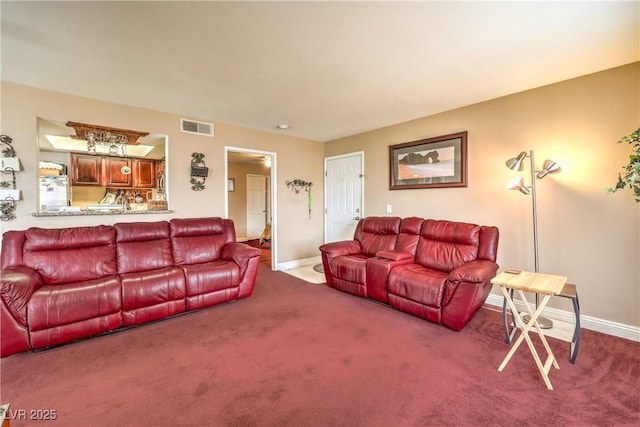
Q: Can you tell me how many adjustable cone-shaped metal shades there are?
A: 3